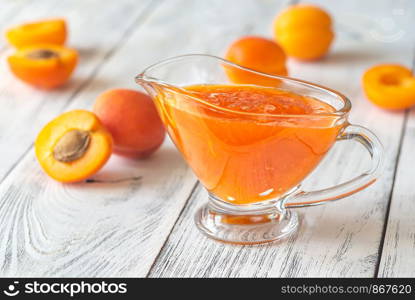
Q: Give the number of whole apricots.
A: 3